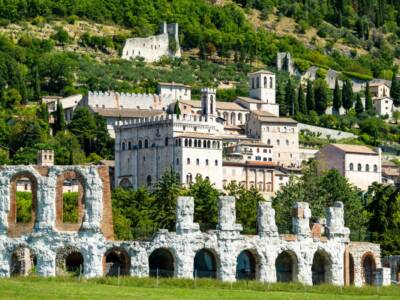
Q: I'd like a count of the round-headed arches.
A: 12